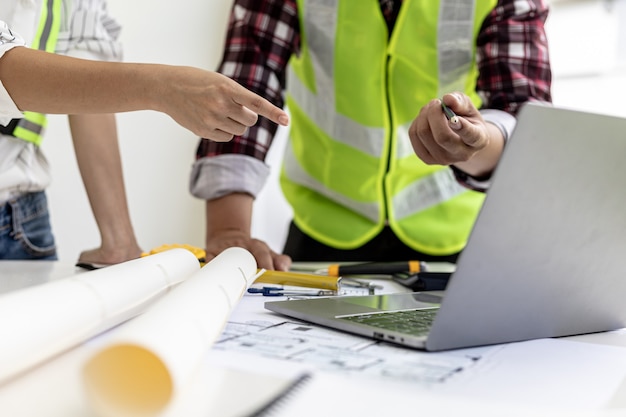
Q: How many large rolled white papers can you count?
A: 2